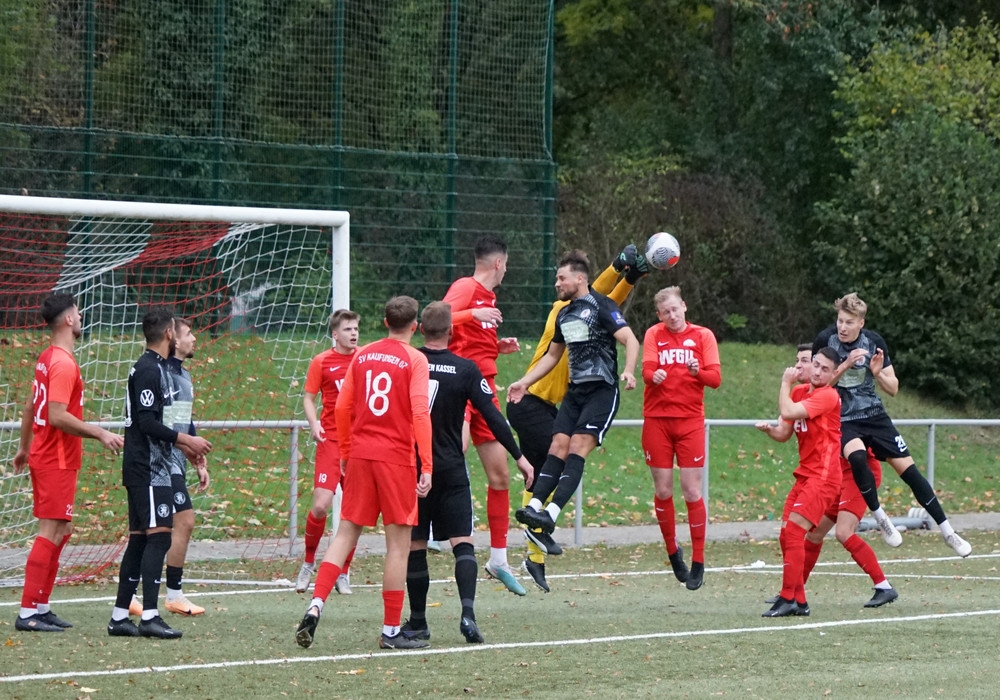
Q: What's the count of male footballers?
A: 13